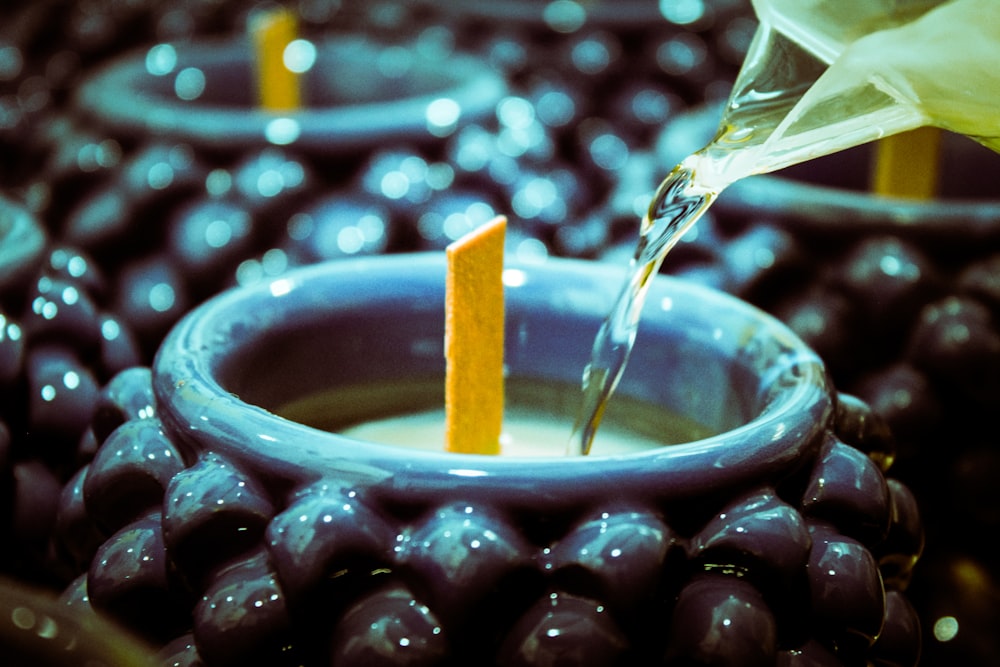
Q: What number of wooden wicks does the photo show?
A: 3